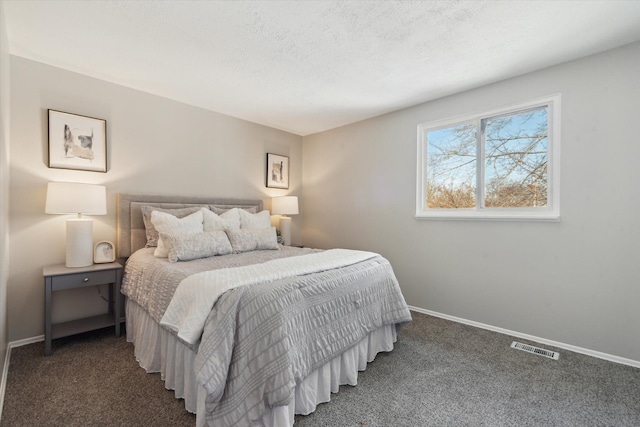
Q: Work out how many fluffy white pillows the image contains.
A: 3